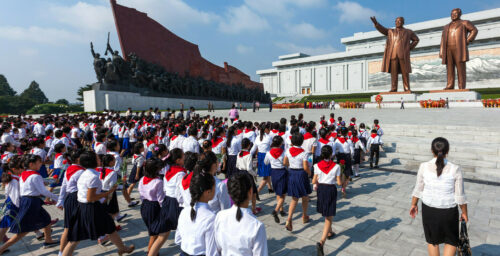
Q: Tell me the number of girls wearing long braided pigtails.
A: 2